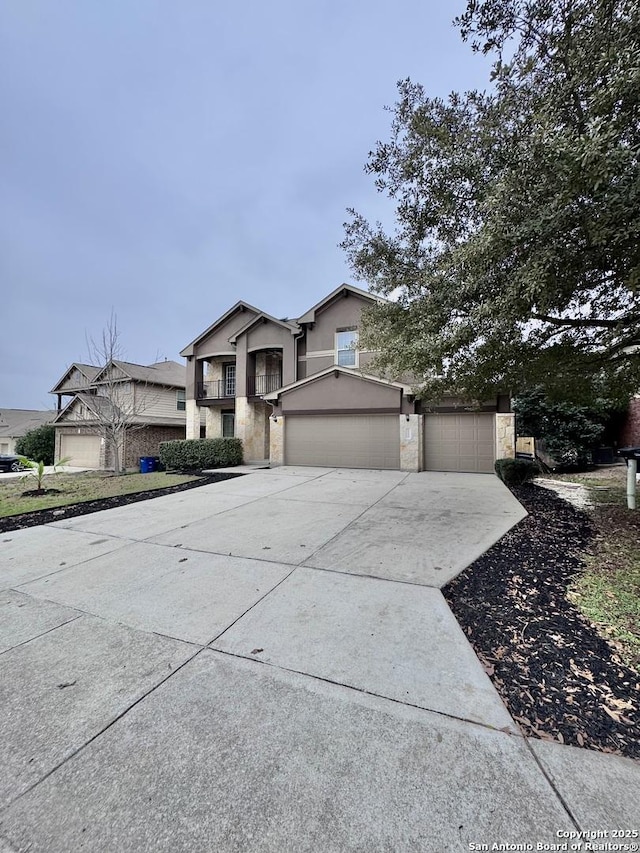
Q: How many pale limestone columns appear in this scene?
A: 5